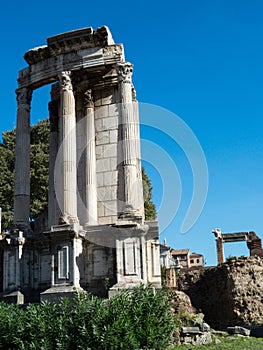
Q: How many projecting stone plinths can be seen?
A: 3